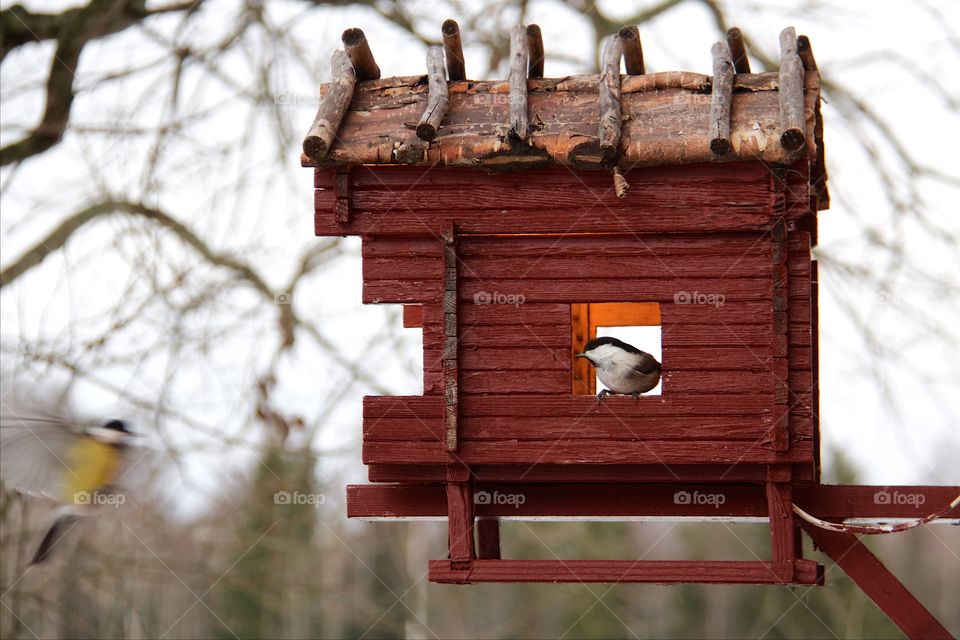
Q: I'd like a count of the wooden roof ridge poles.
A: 12